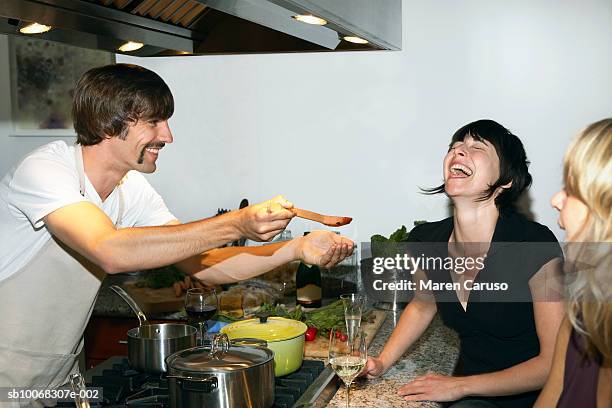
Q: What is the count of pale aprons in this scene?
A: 1